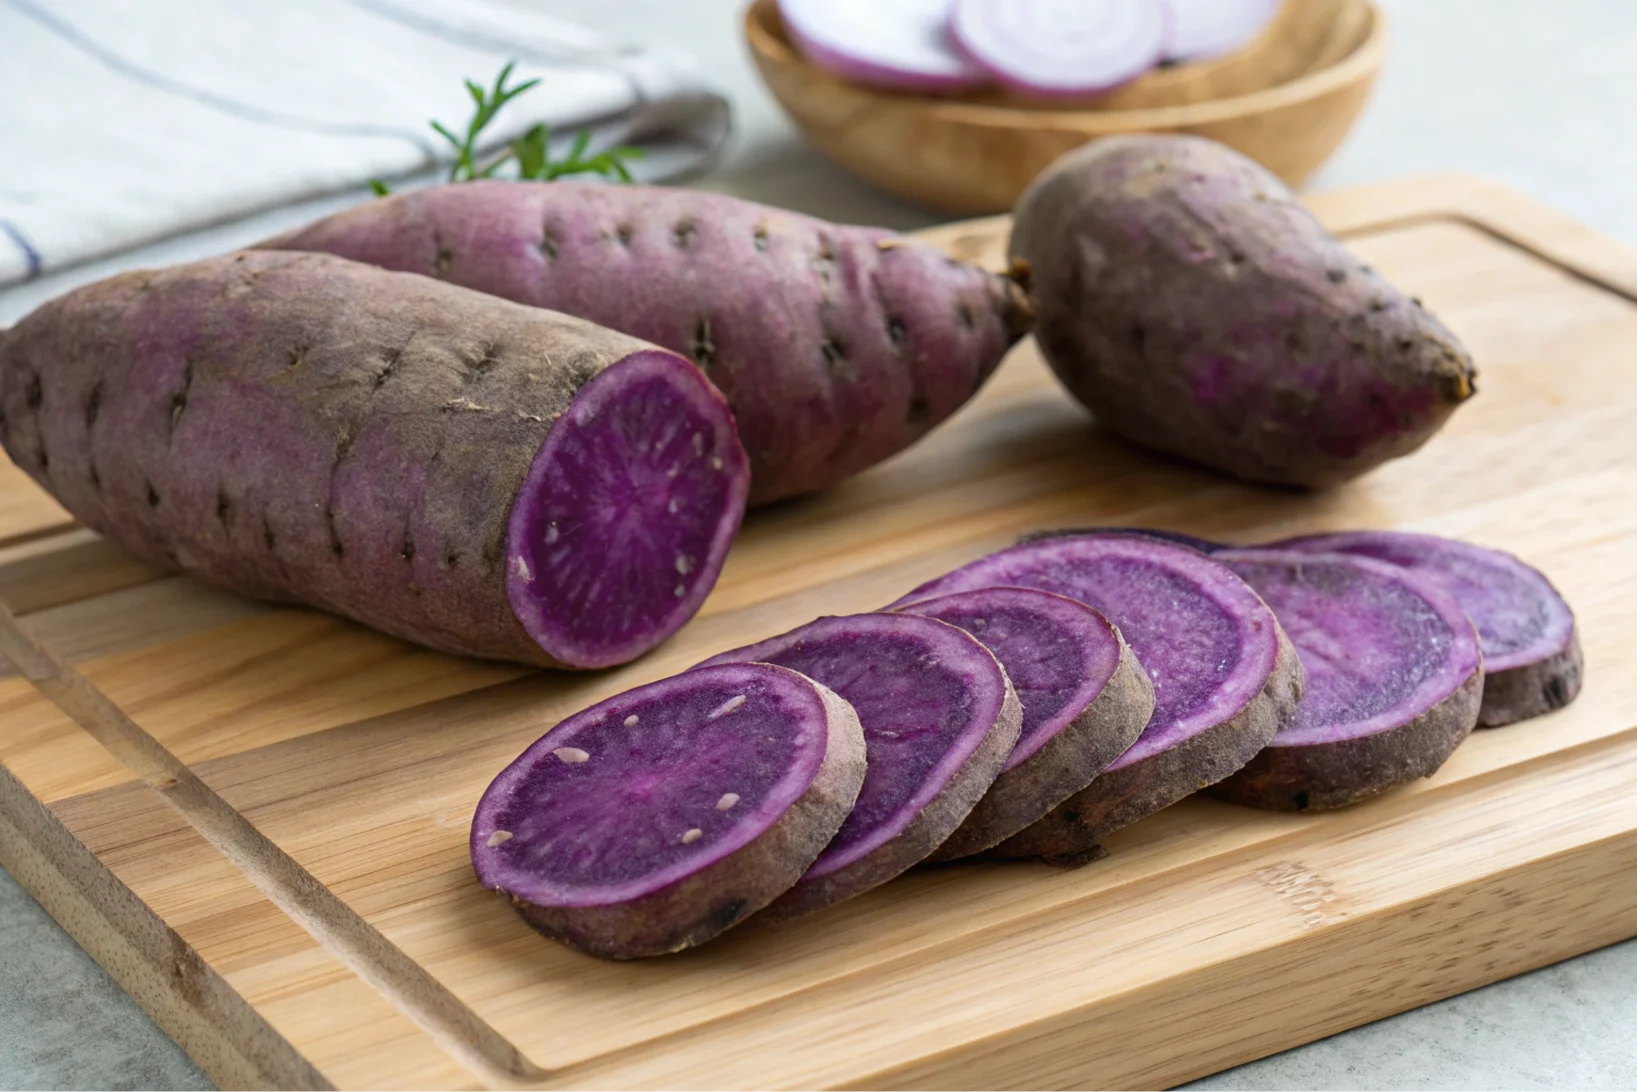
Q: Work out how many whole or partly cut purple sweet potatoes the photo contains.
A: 3